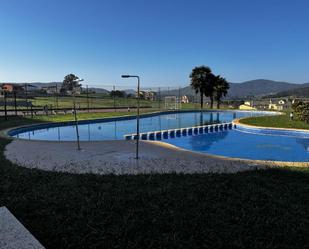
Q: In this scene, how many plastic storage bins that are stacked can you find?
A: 0